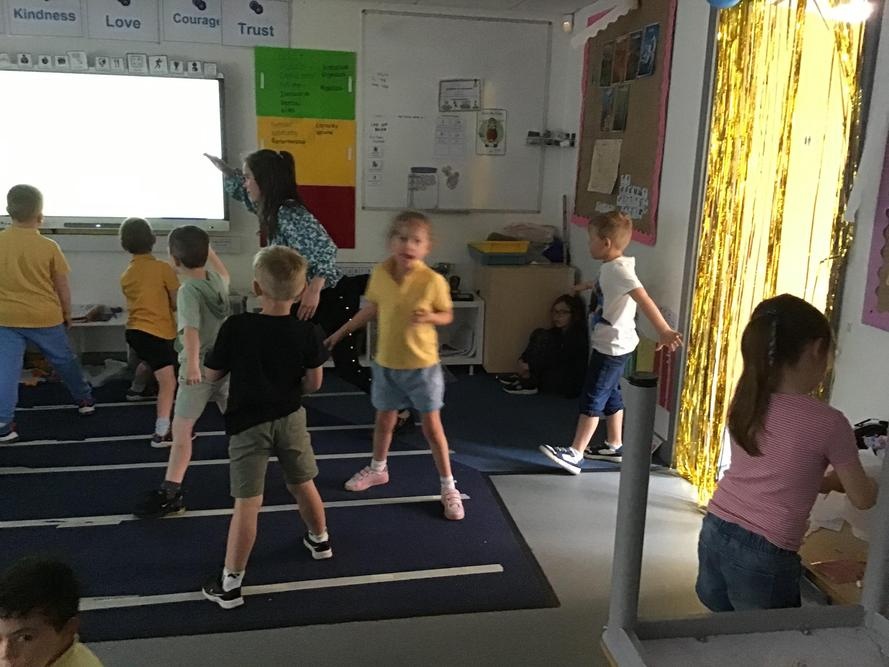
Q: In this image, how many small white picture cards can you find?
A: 12